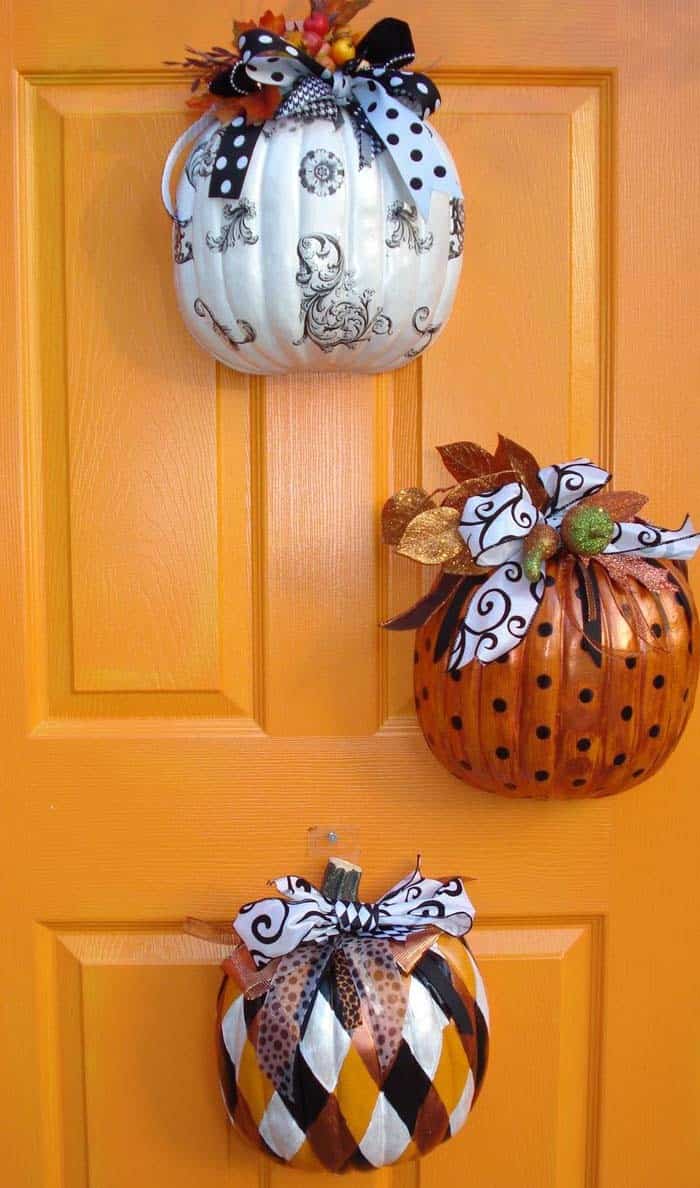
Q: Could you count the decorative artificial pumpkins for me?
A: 3